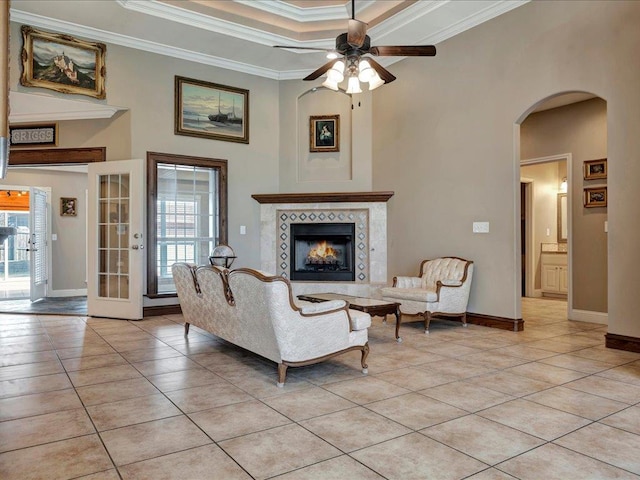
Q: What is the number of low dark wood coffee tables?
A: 1